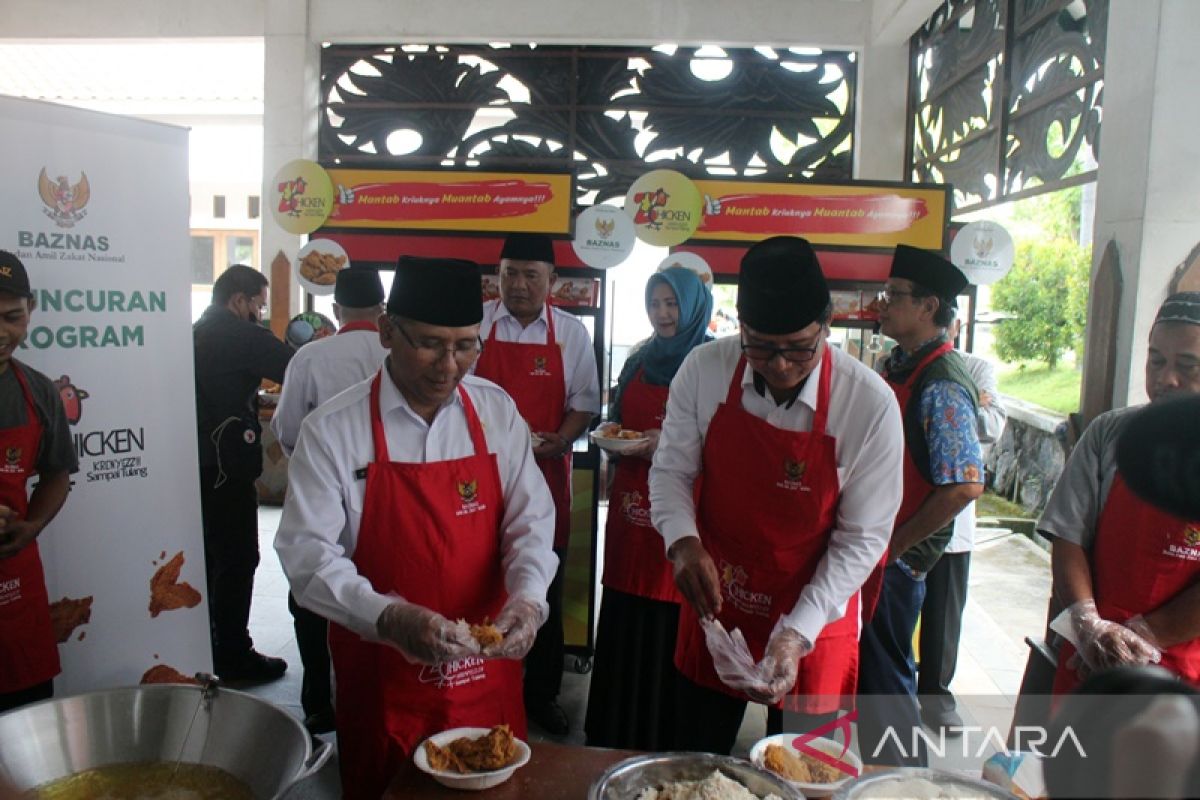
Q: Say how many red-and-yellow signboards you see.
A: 2